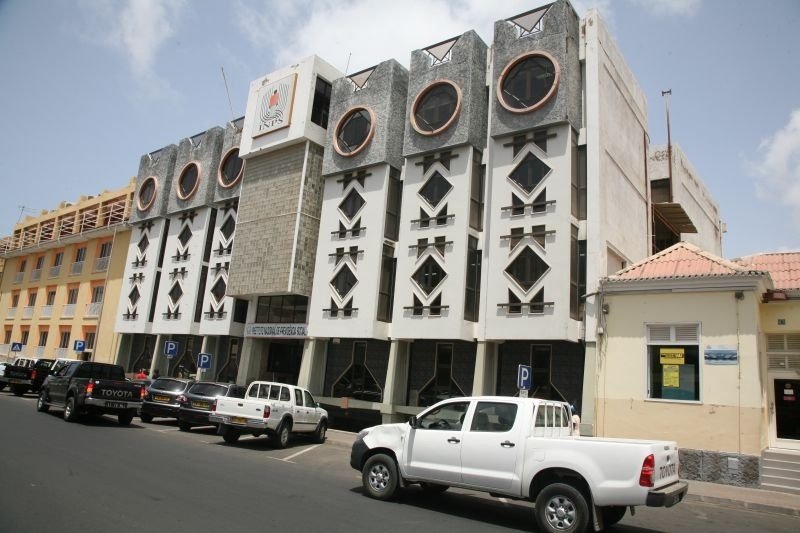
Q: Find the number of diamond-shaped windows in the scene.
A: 12